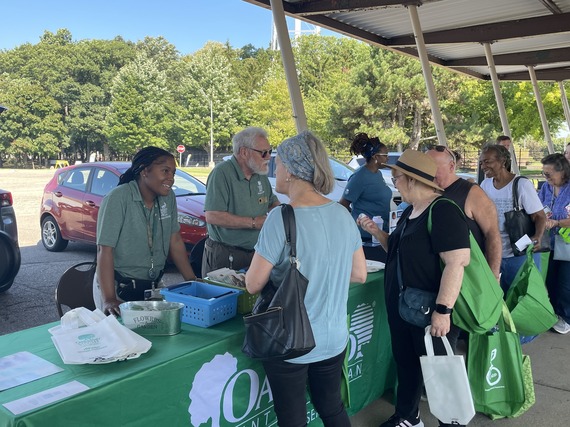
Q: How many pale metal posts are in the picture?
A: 5